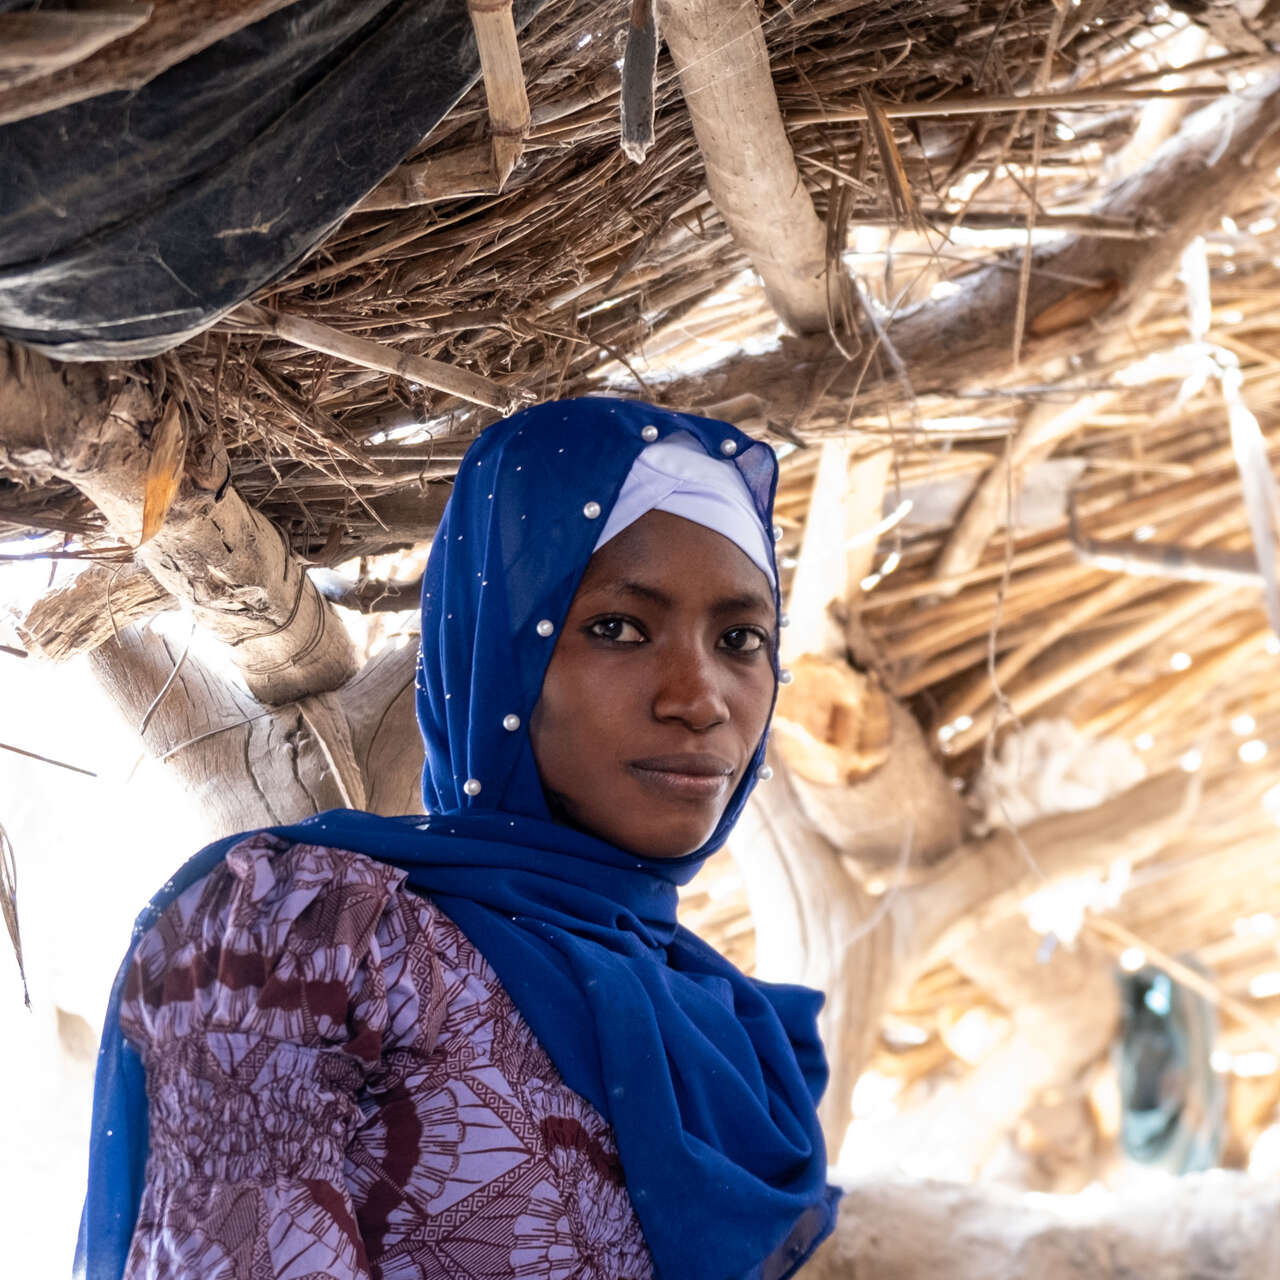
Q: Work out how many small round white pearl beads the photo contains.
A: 10